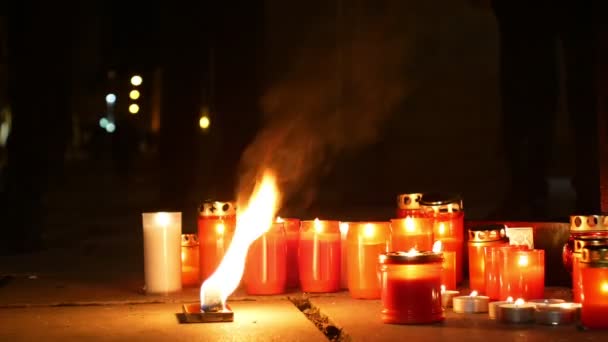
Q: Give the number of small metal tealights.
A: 6